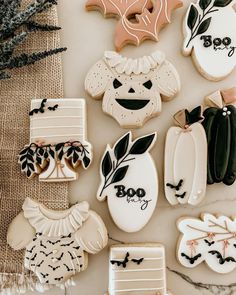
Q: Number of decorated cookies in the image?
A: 11